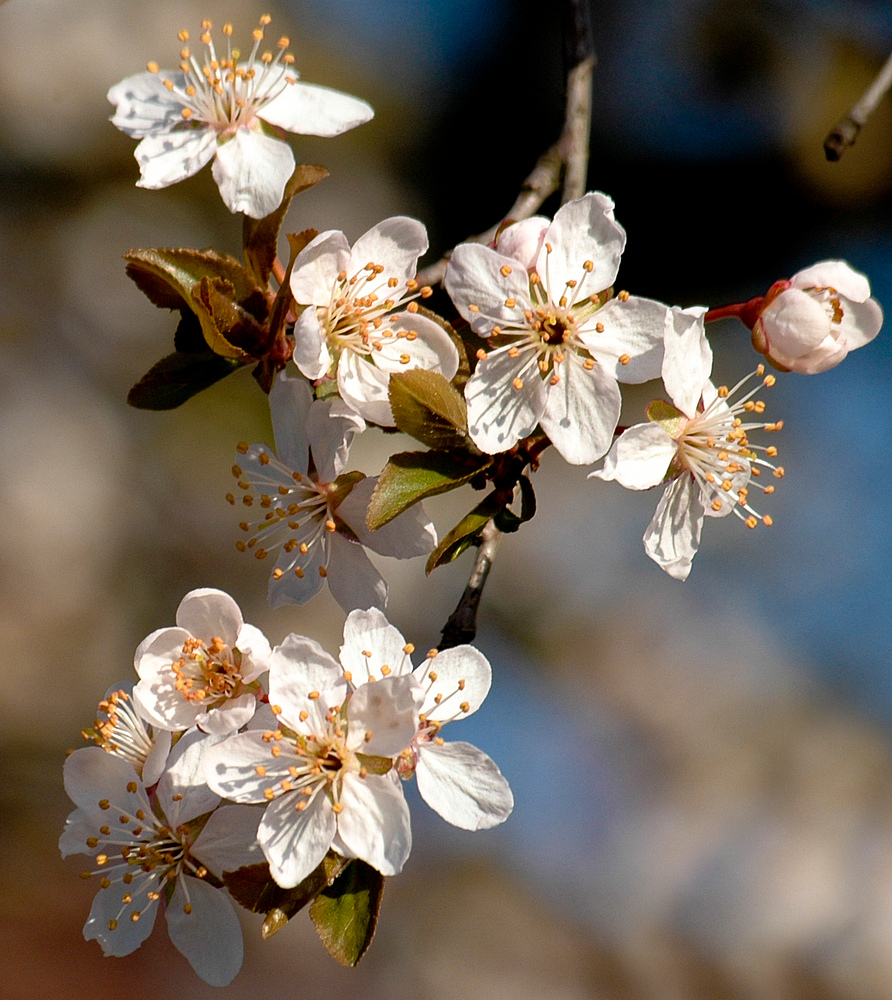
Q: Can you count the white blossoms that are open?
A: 10